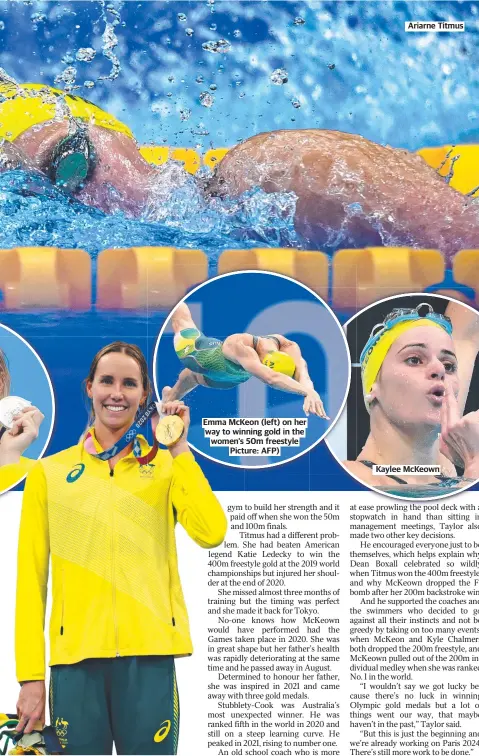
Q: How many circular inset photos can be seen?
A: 3